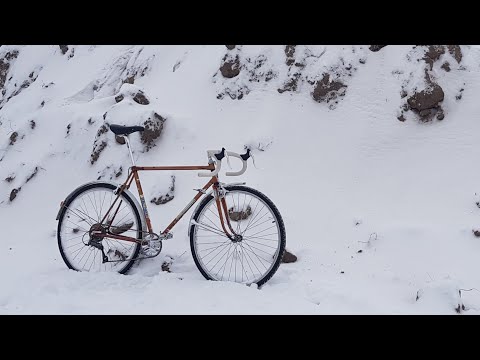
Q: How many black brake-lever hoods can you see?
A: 2